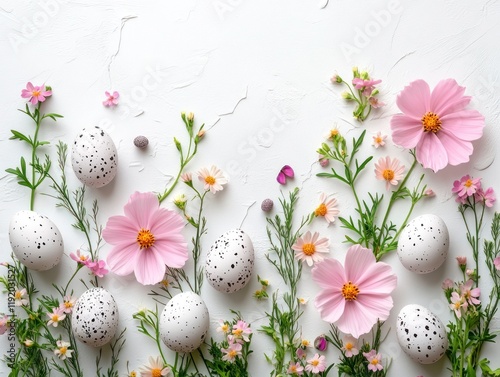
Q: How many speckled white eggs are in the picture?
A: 7